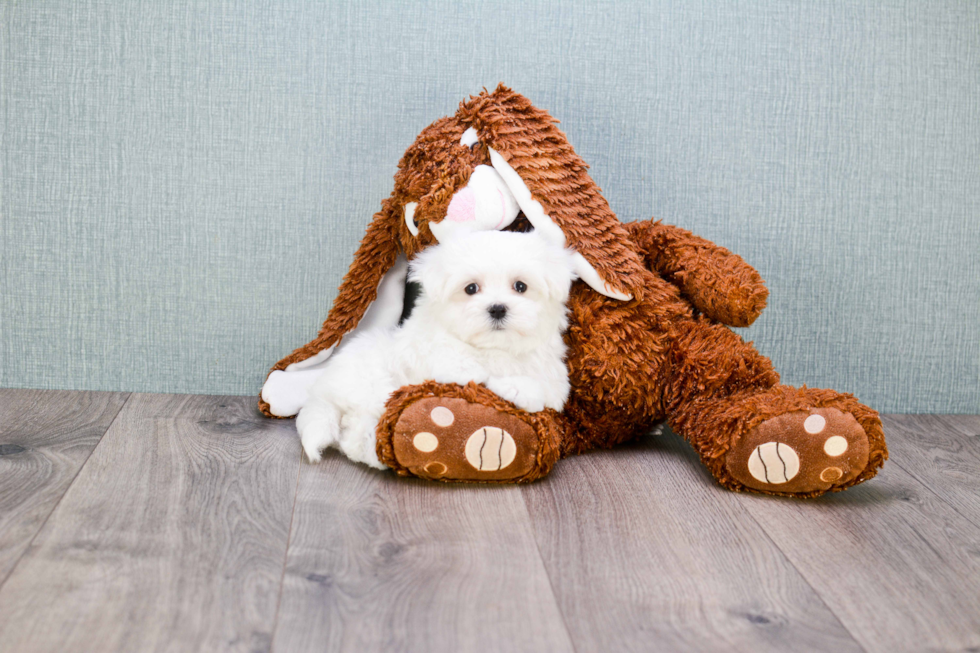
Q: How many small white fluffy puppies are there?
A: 1